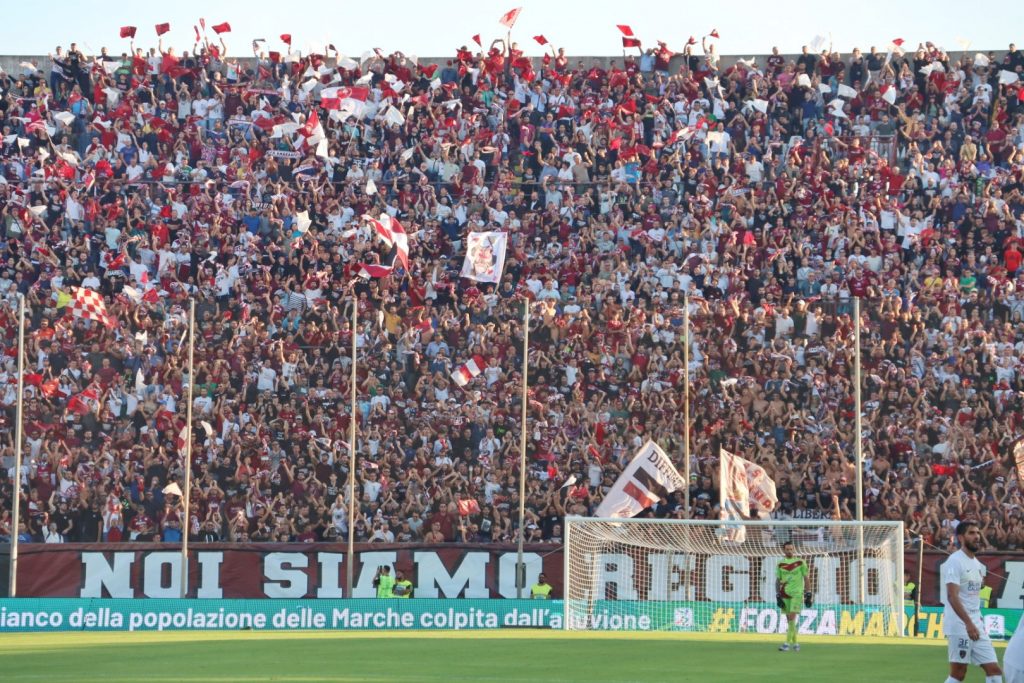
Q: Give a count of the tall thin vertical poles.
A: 6